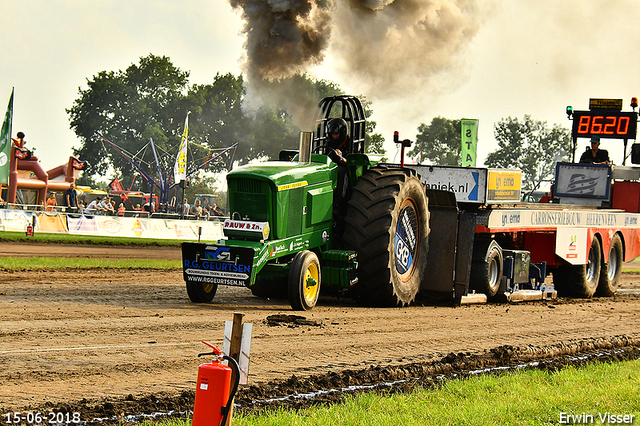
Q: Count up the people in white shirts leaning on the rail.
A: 2